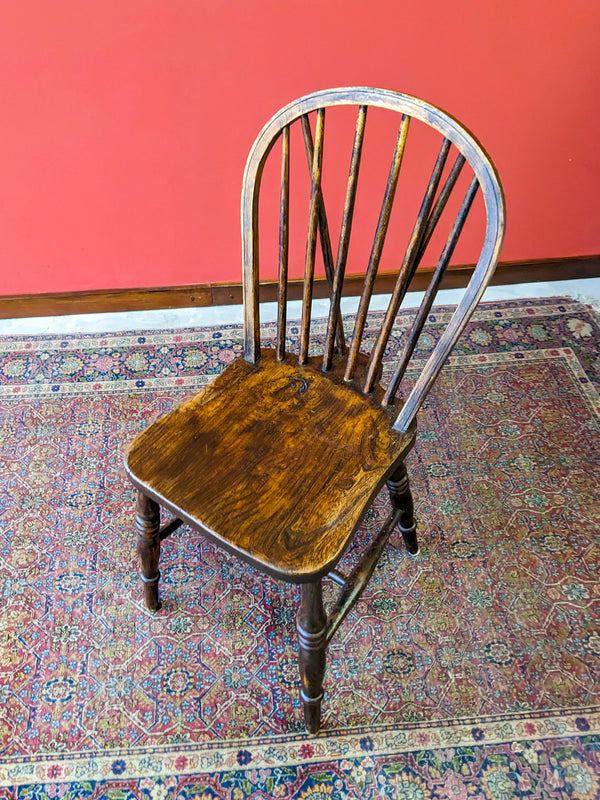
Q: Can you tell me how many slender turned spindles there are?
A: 8